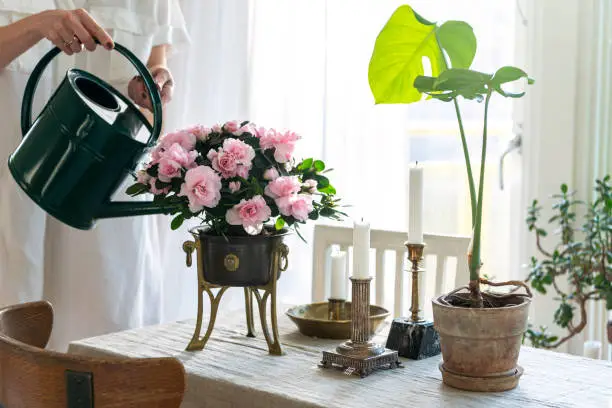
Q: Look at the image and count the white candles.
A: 3